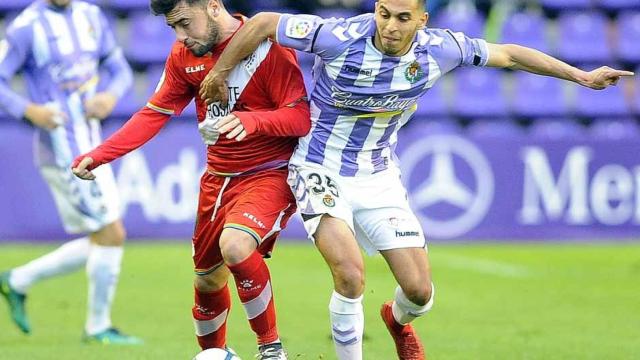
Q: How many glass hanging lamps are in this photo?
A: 0